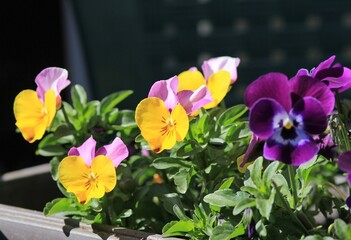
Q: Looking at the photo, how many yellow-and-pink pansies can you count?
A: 4